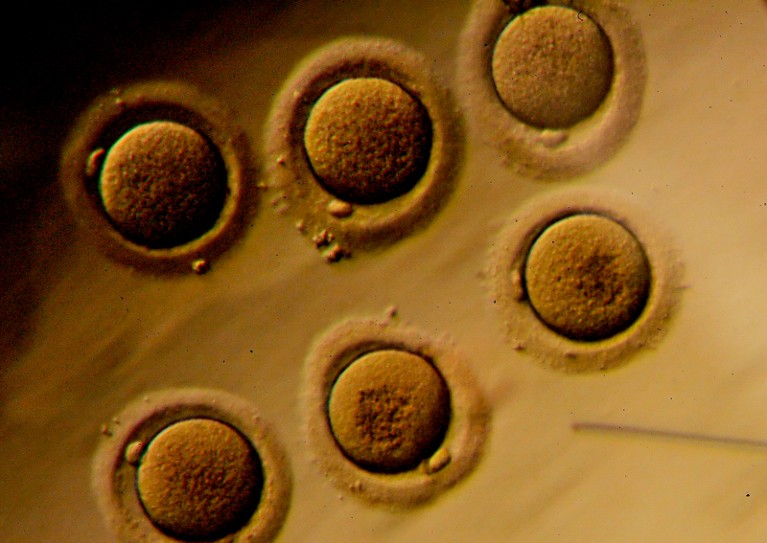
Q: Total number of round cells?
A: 6